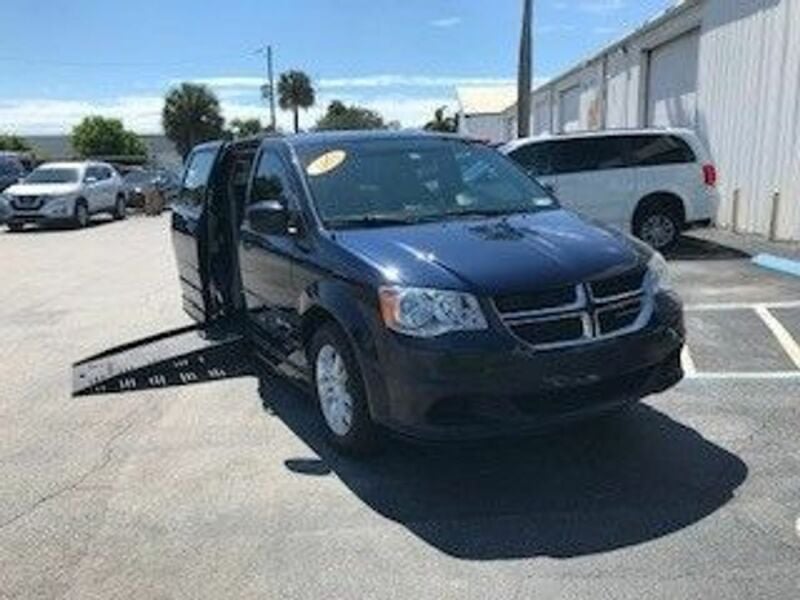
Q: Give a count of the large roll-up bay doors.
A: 2